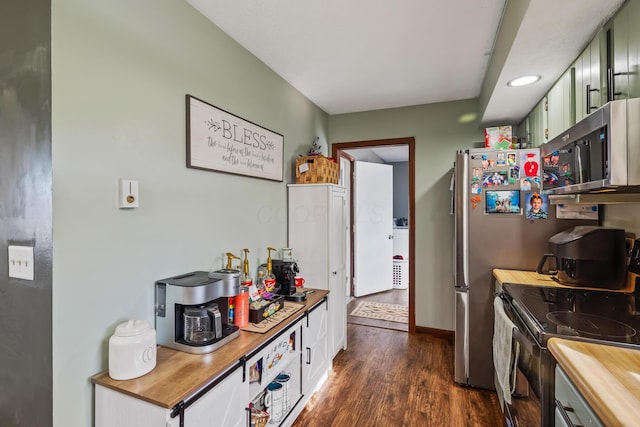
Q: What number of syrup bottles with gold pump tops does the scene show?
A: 3